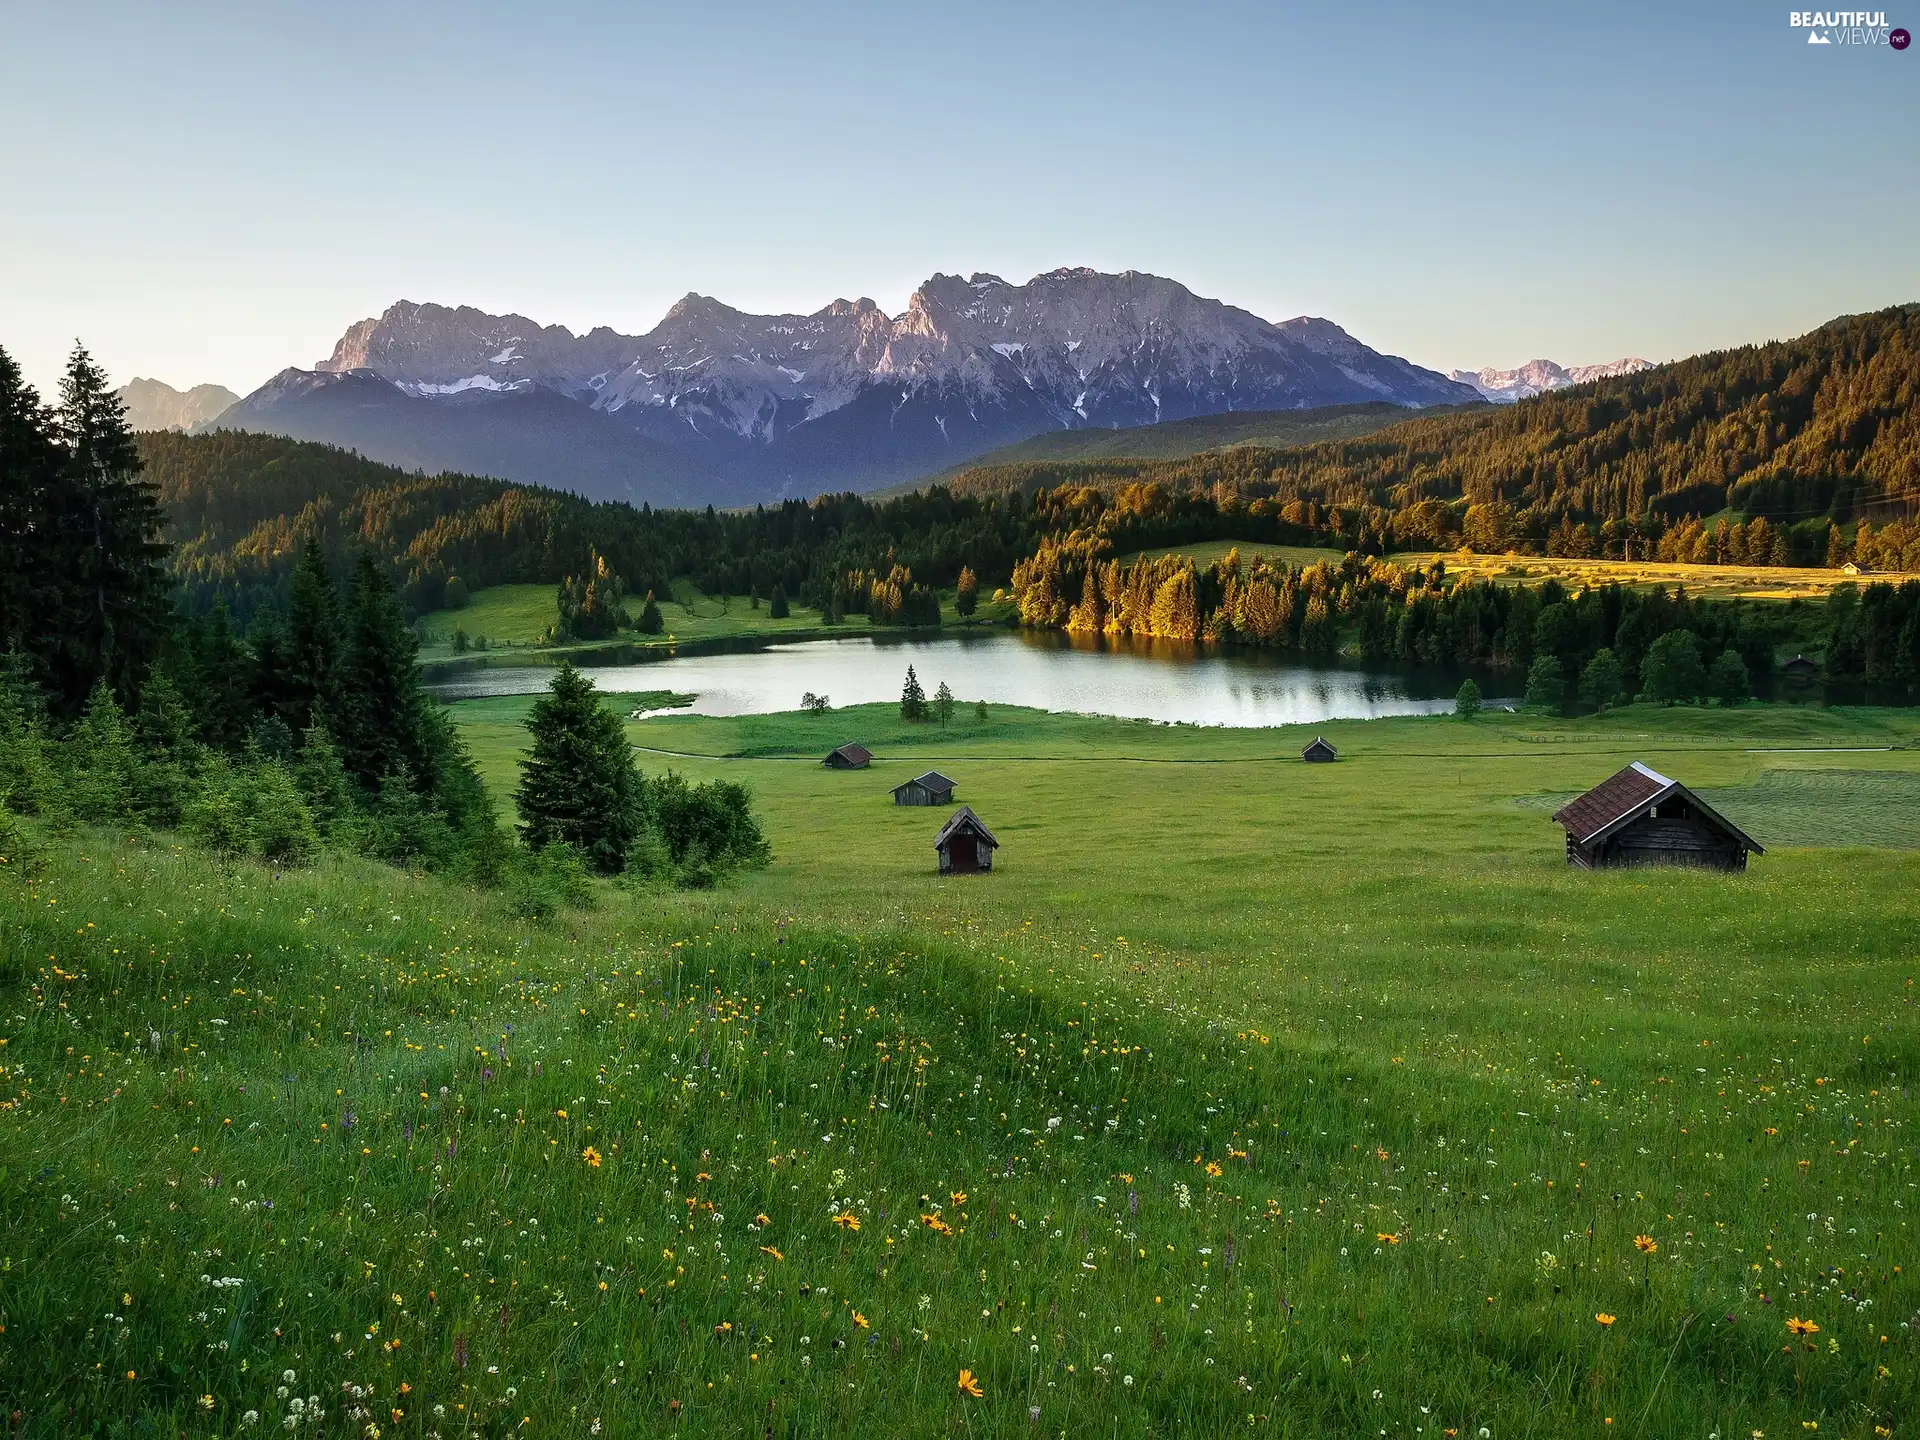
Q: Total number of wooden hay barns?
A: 5